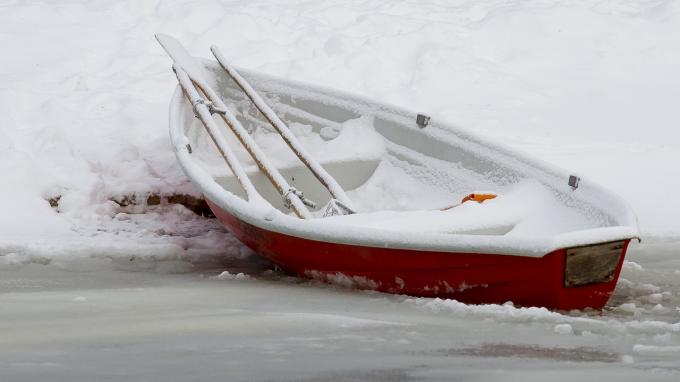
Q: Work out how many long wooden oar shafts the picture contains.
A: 3